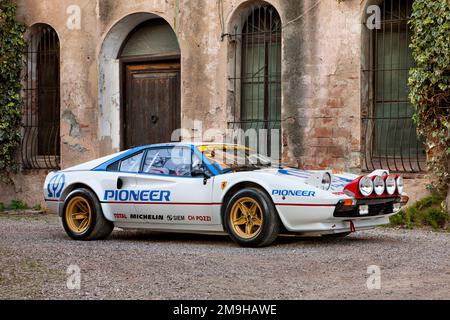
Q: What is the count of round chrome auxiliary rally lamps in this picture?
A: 4